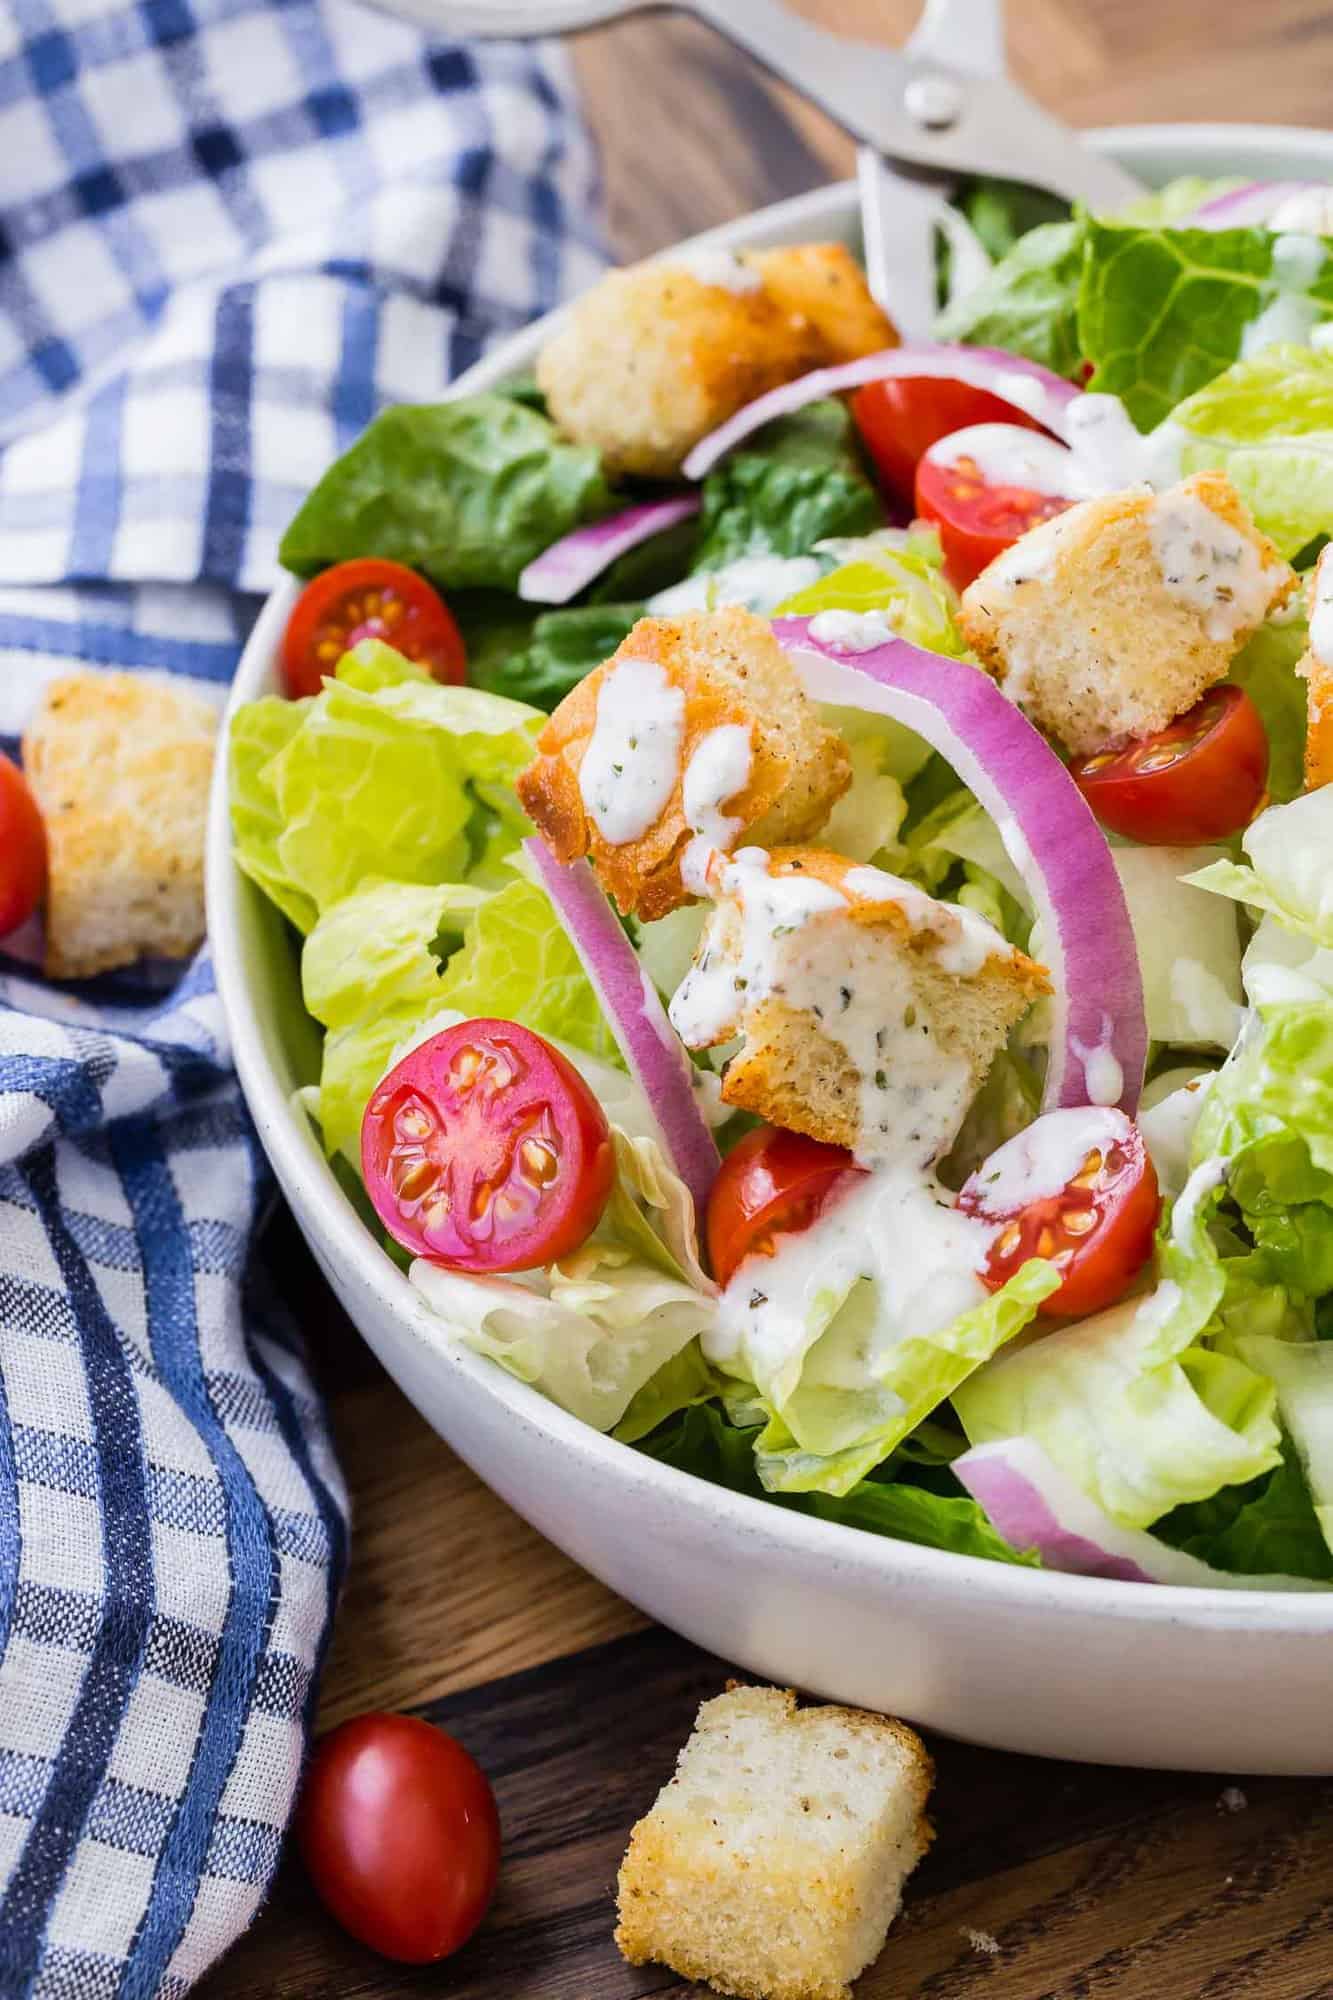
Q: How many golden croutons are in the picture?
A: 7